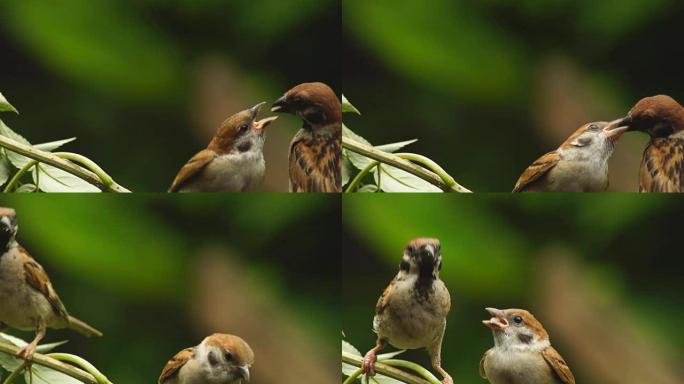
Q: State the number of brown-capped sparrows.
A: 8